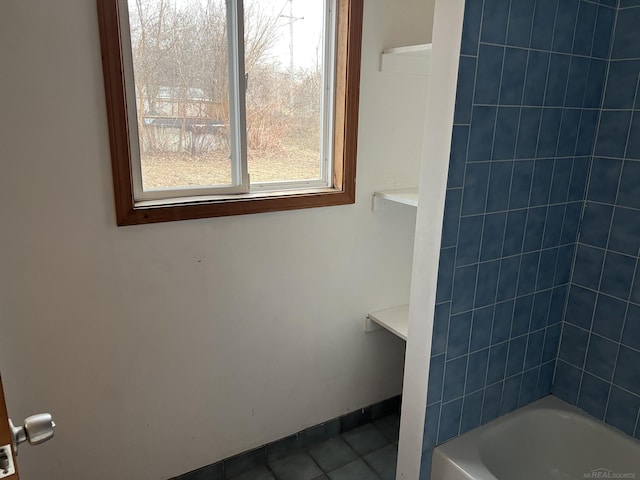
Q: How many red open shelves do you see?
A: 0